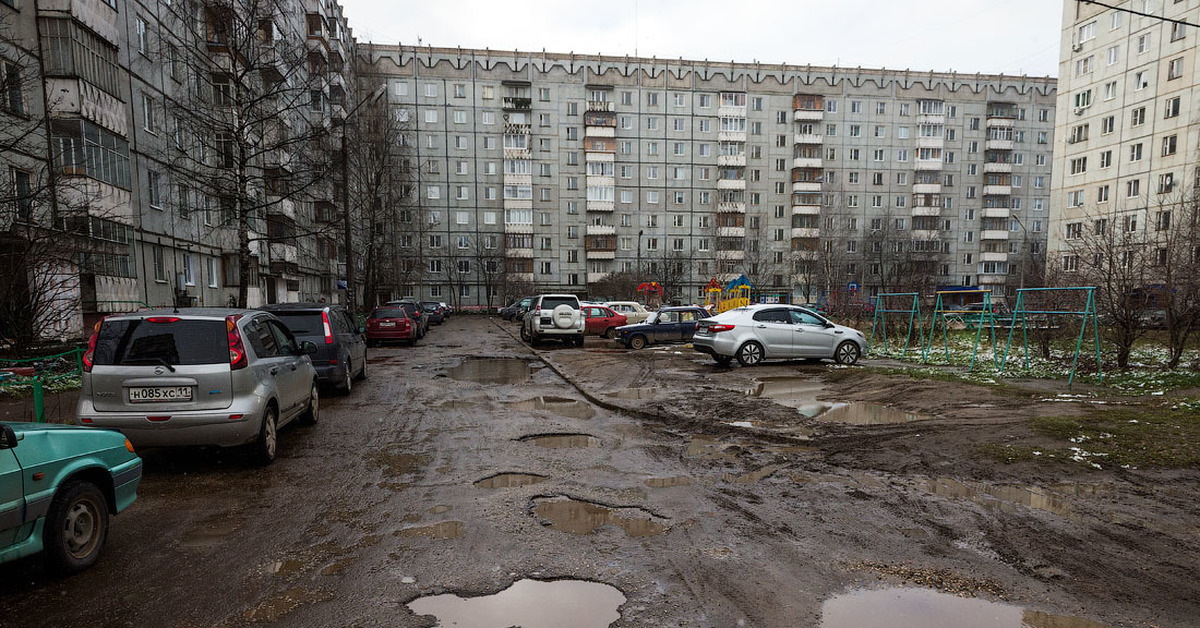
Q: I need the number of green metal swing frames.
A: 3